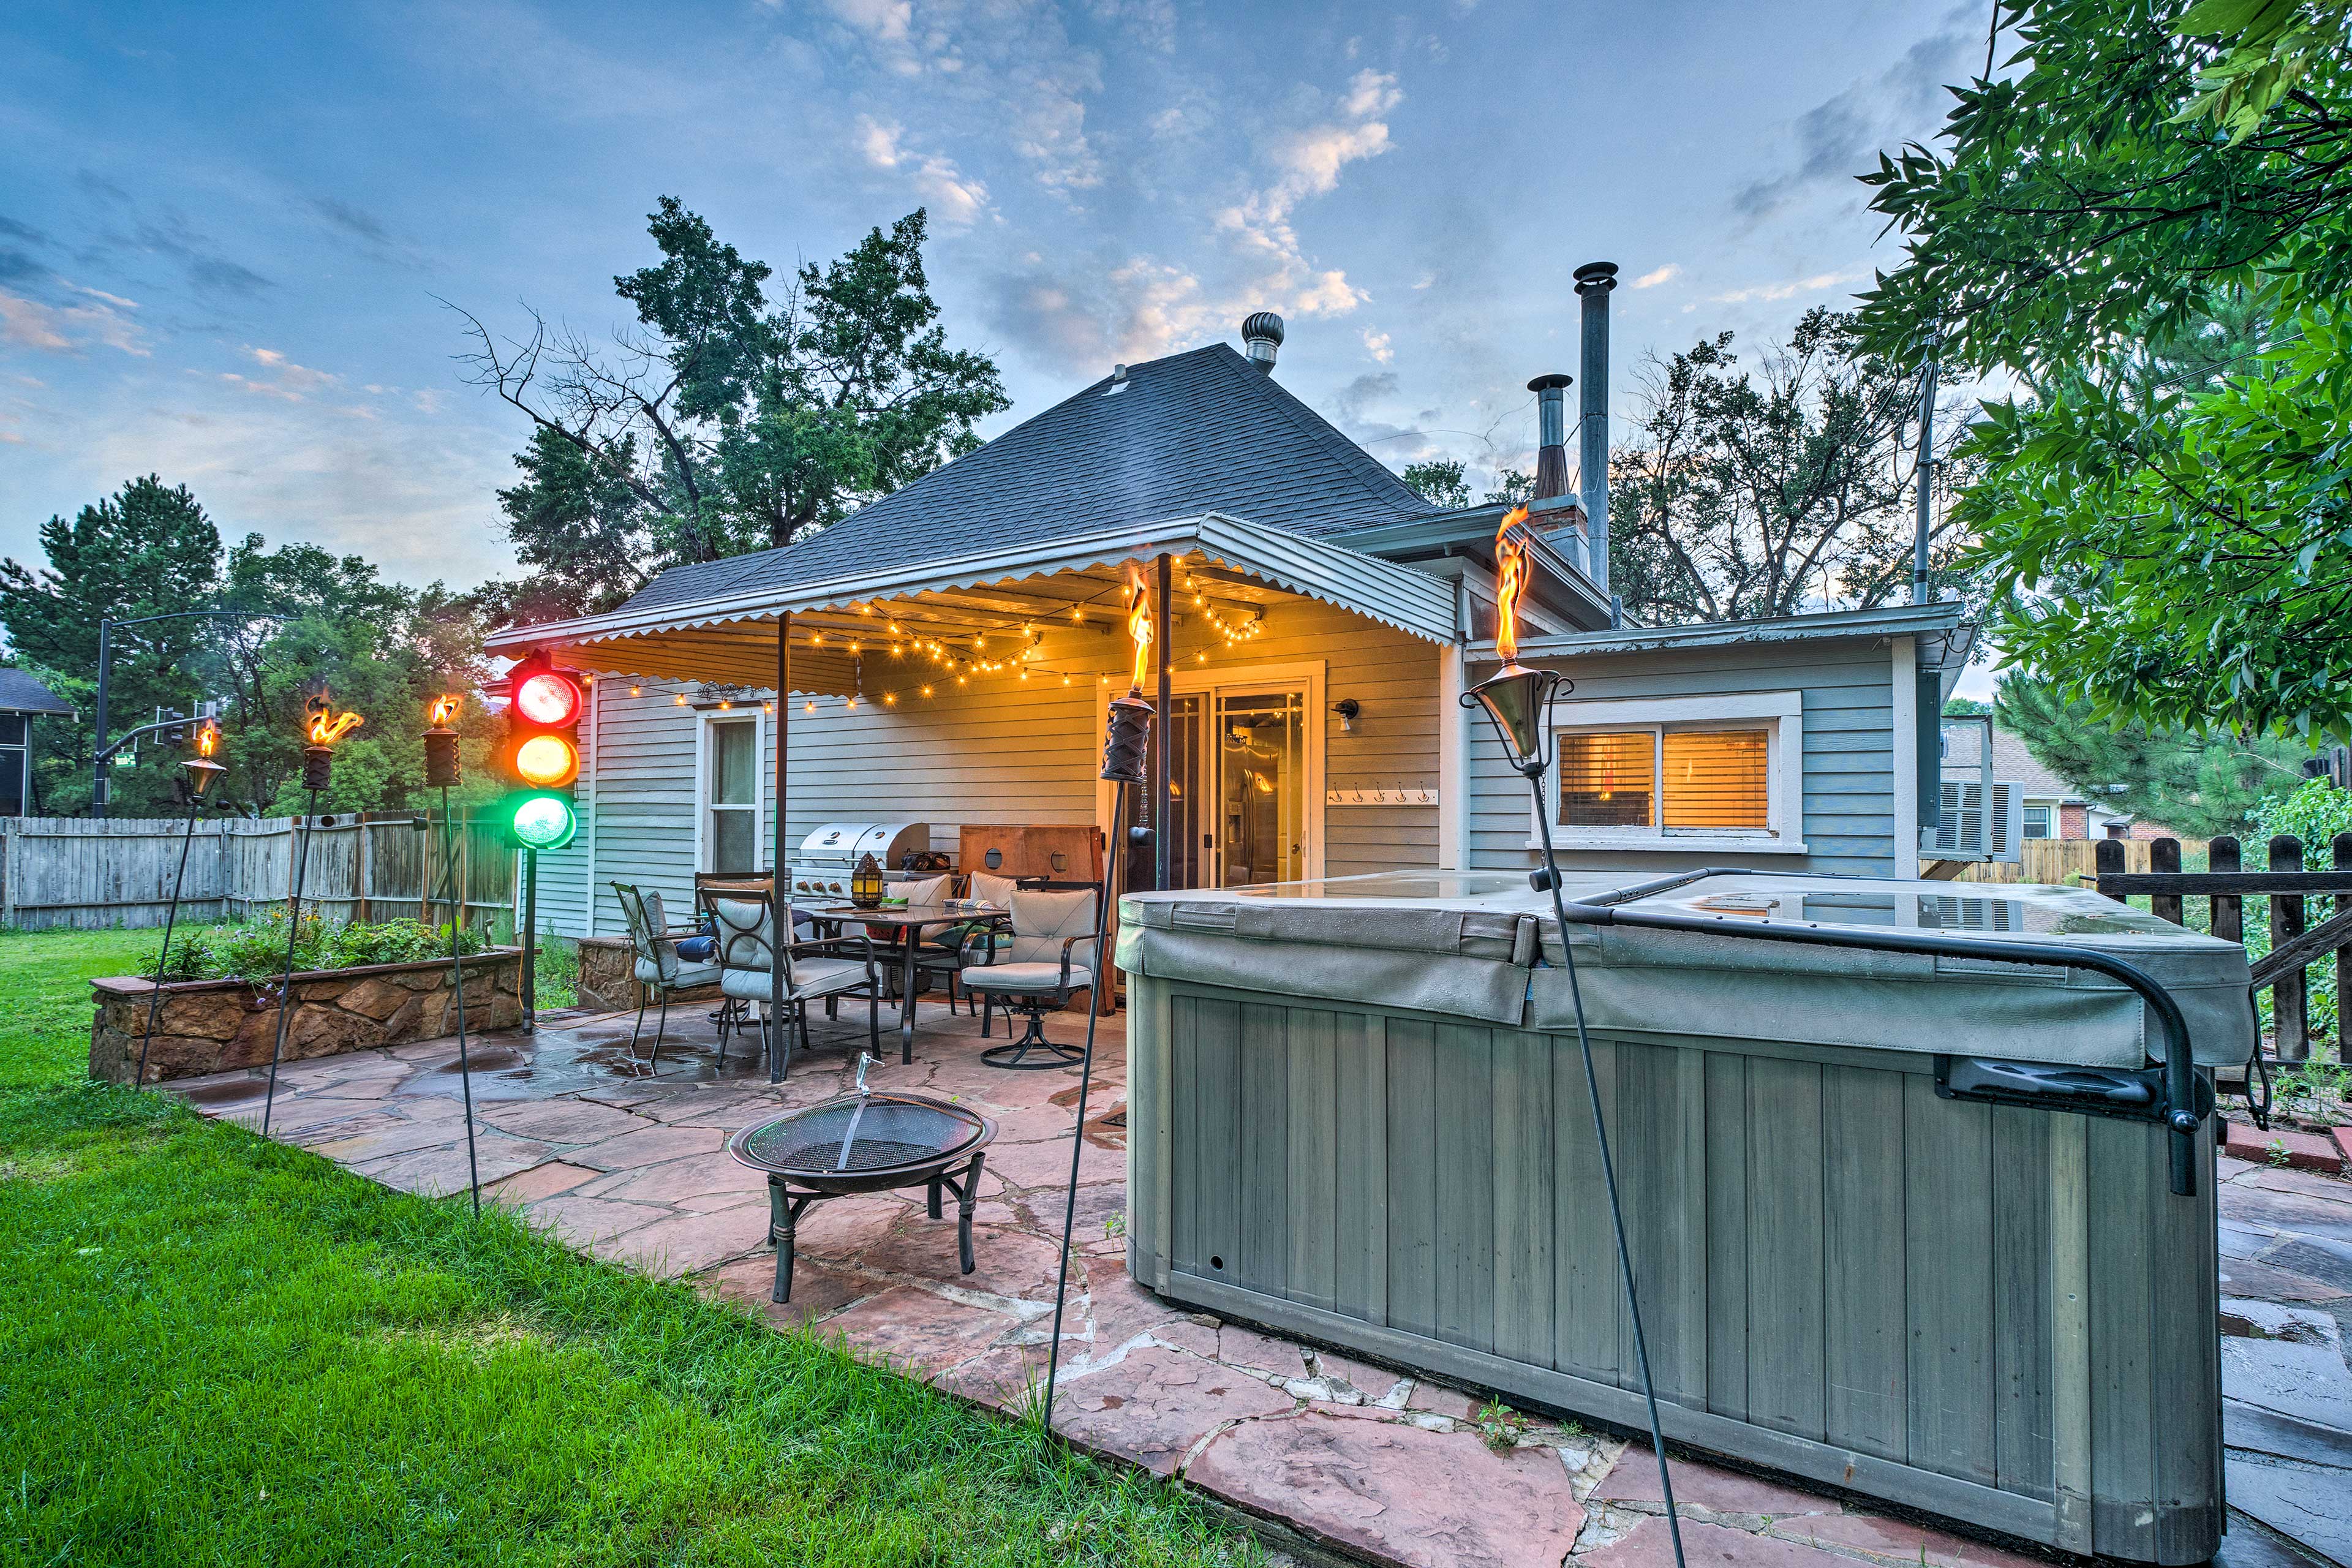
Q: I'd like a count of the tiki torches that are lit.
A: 5